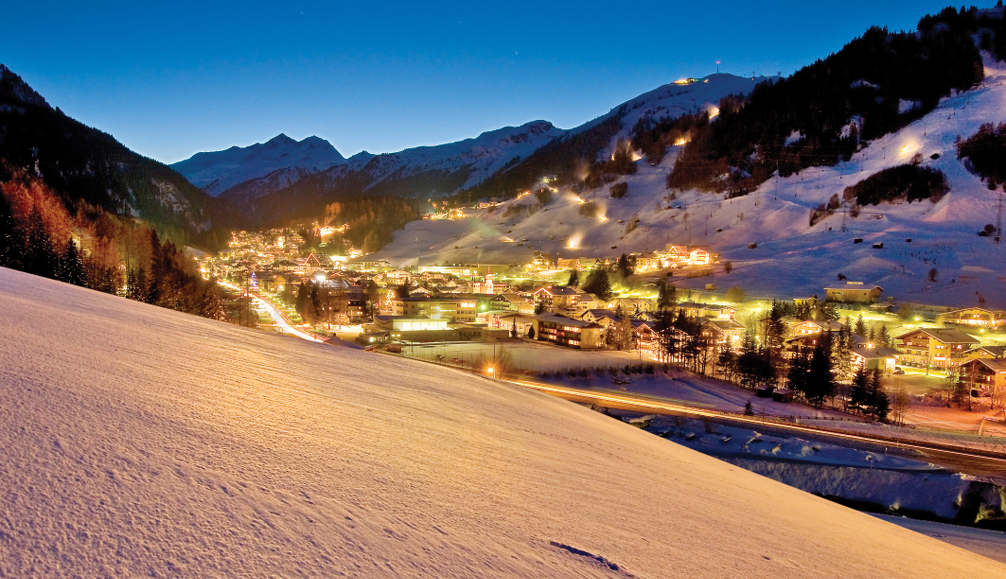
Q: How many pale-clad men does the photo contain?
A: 0